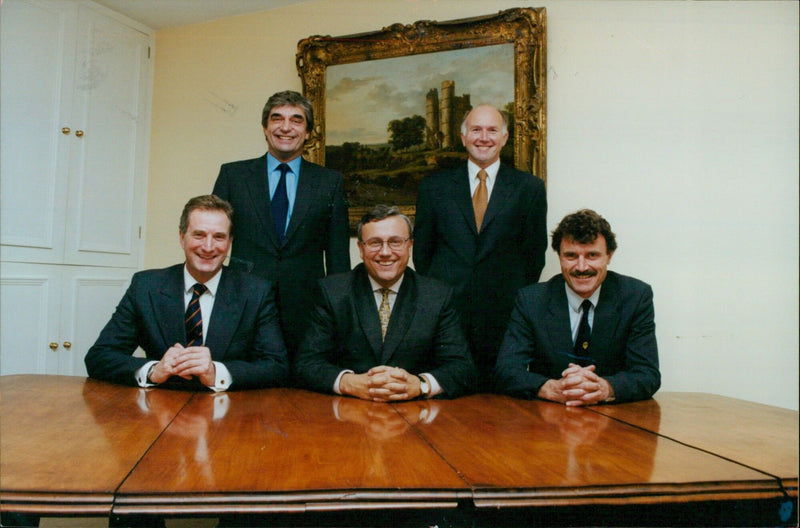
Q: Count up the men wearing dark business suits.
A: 5